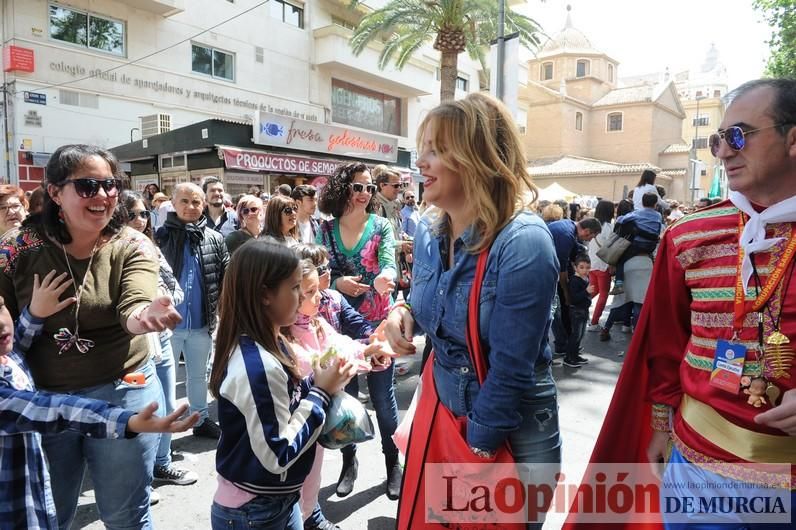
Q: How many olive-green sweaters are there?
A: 1